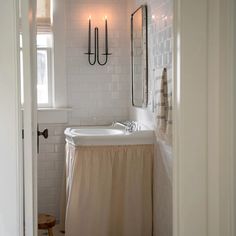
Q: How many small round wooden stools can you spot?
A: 1